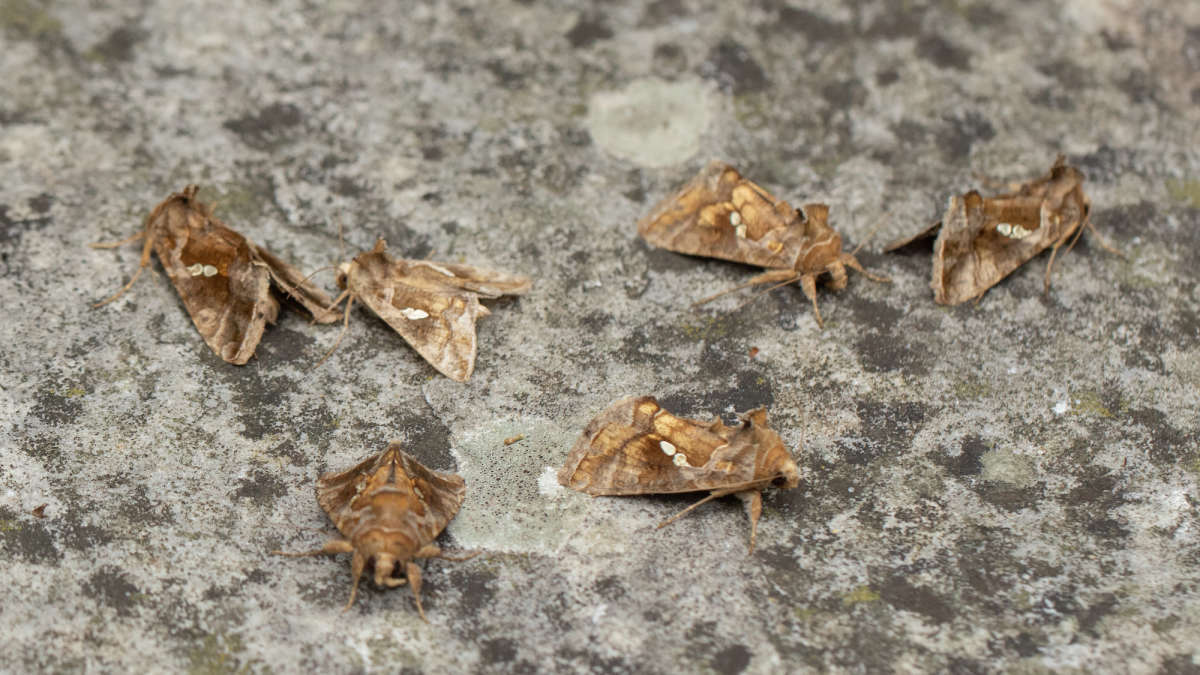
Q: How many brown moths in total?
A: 6